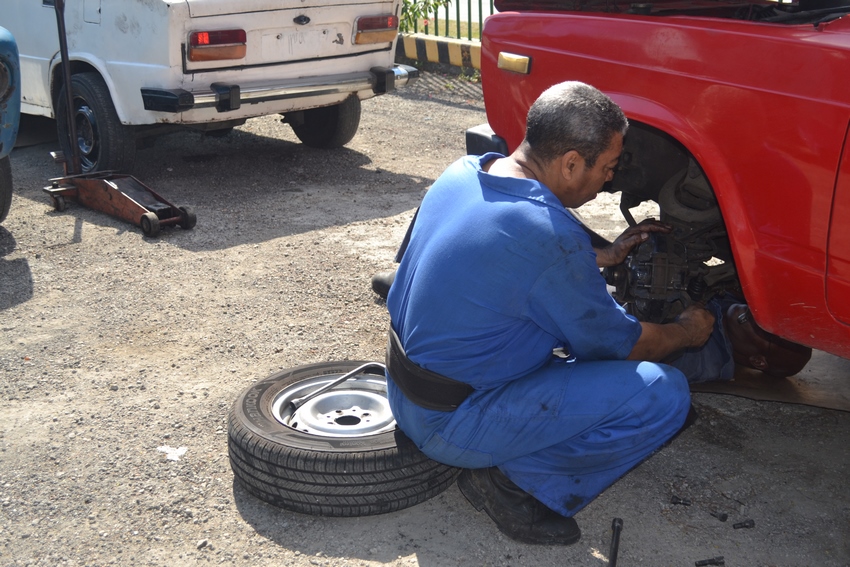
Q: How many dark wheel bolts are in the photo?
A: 4